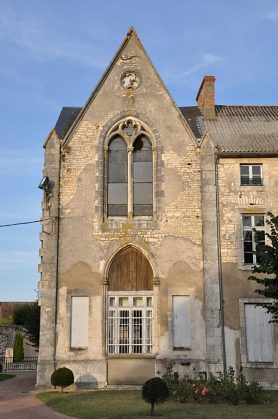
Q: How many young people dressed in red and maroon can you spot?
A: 0